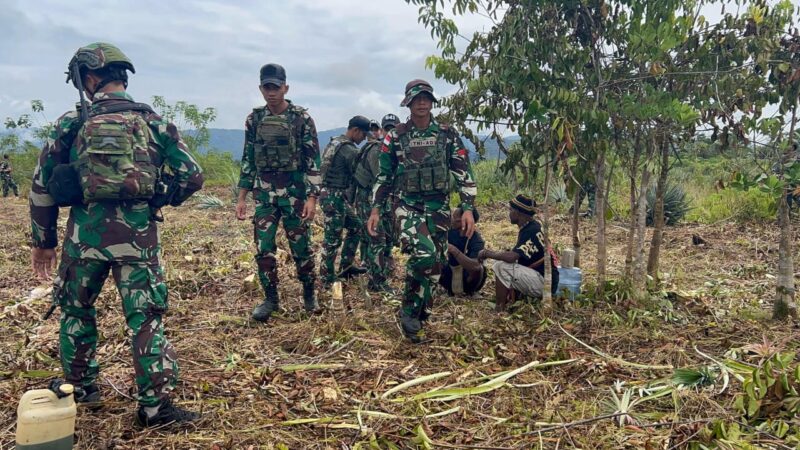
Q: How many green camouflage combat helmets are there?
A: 1